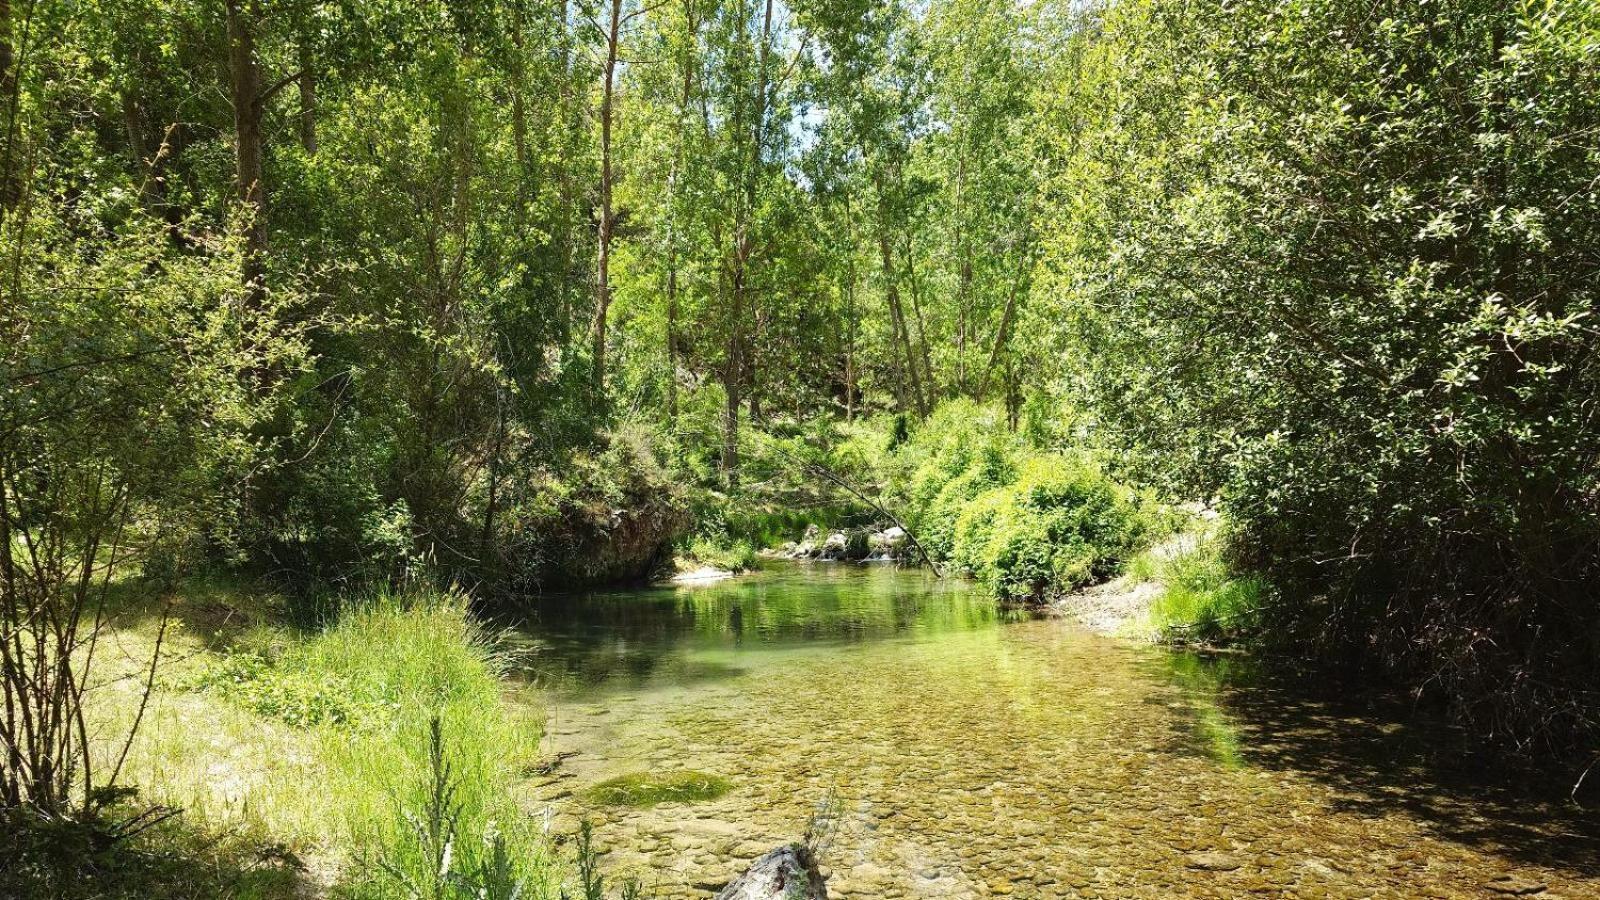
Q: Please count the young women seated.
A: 0